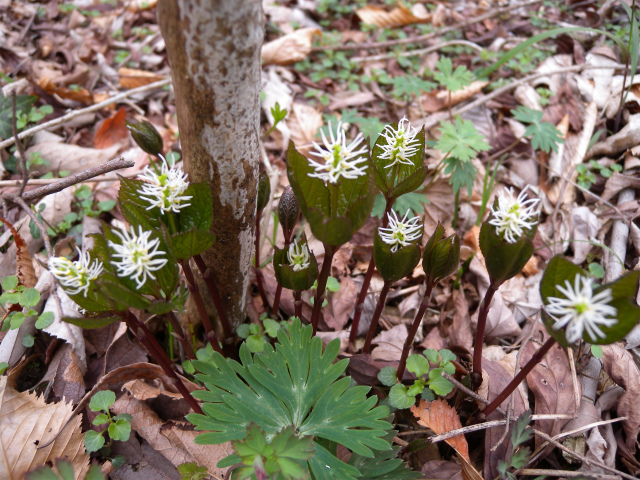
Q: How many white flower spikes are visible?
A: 9